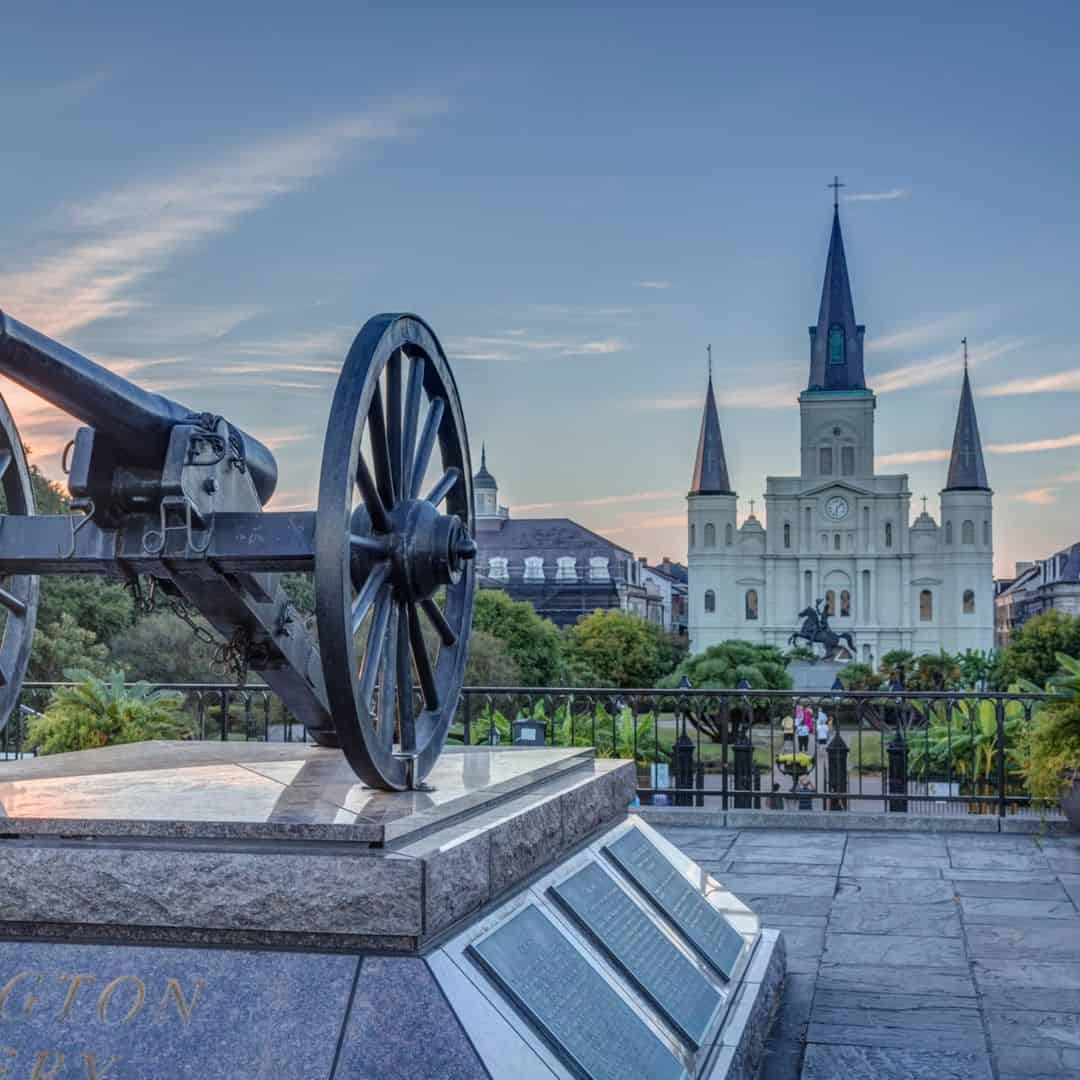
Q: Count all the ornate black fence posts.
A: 4